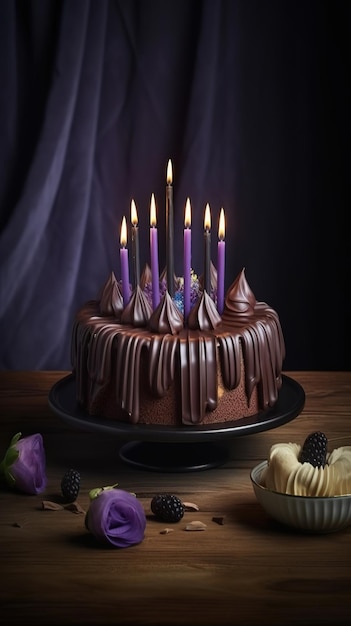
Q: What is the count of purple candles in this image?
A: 4